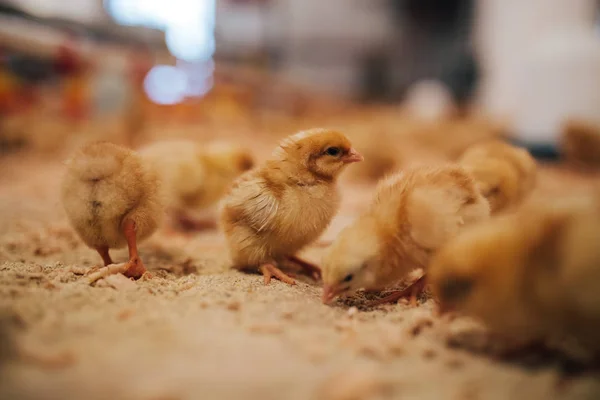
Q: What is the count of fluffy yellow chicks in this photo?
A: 6